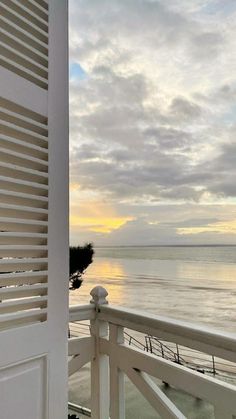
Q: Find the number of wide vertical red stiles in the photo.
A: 0